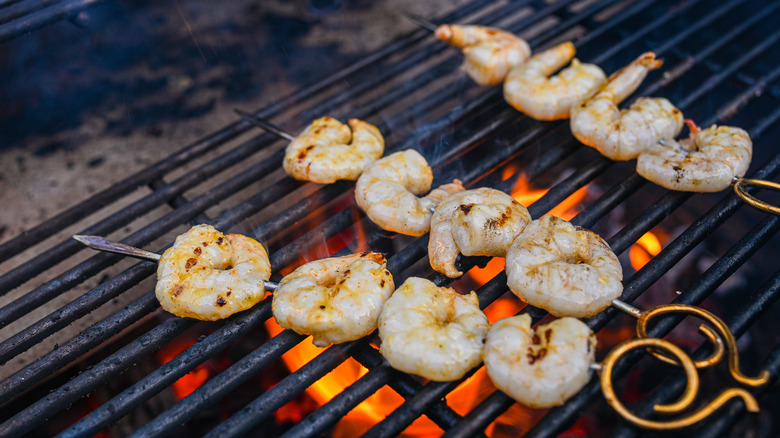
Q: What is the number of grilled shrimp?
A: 12